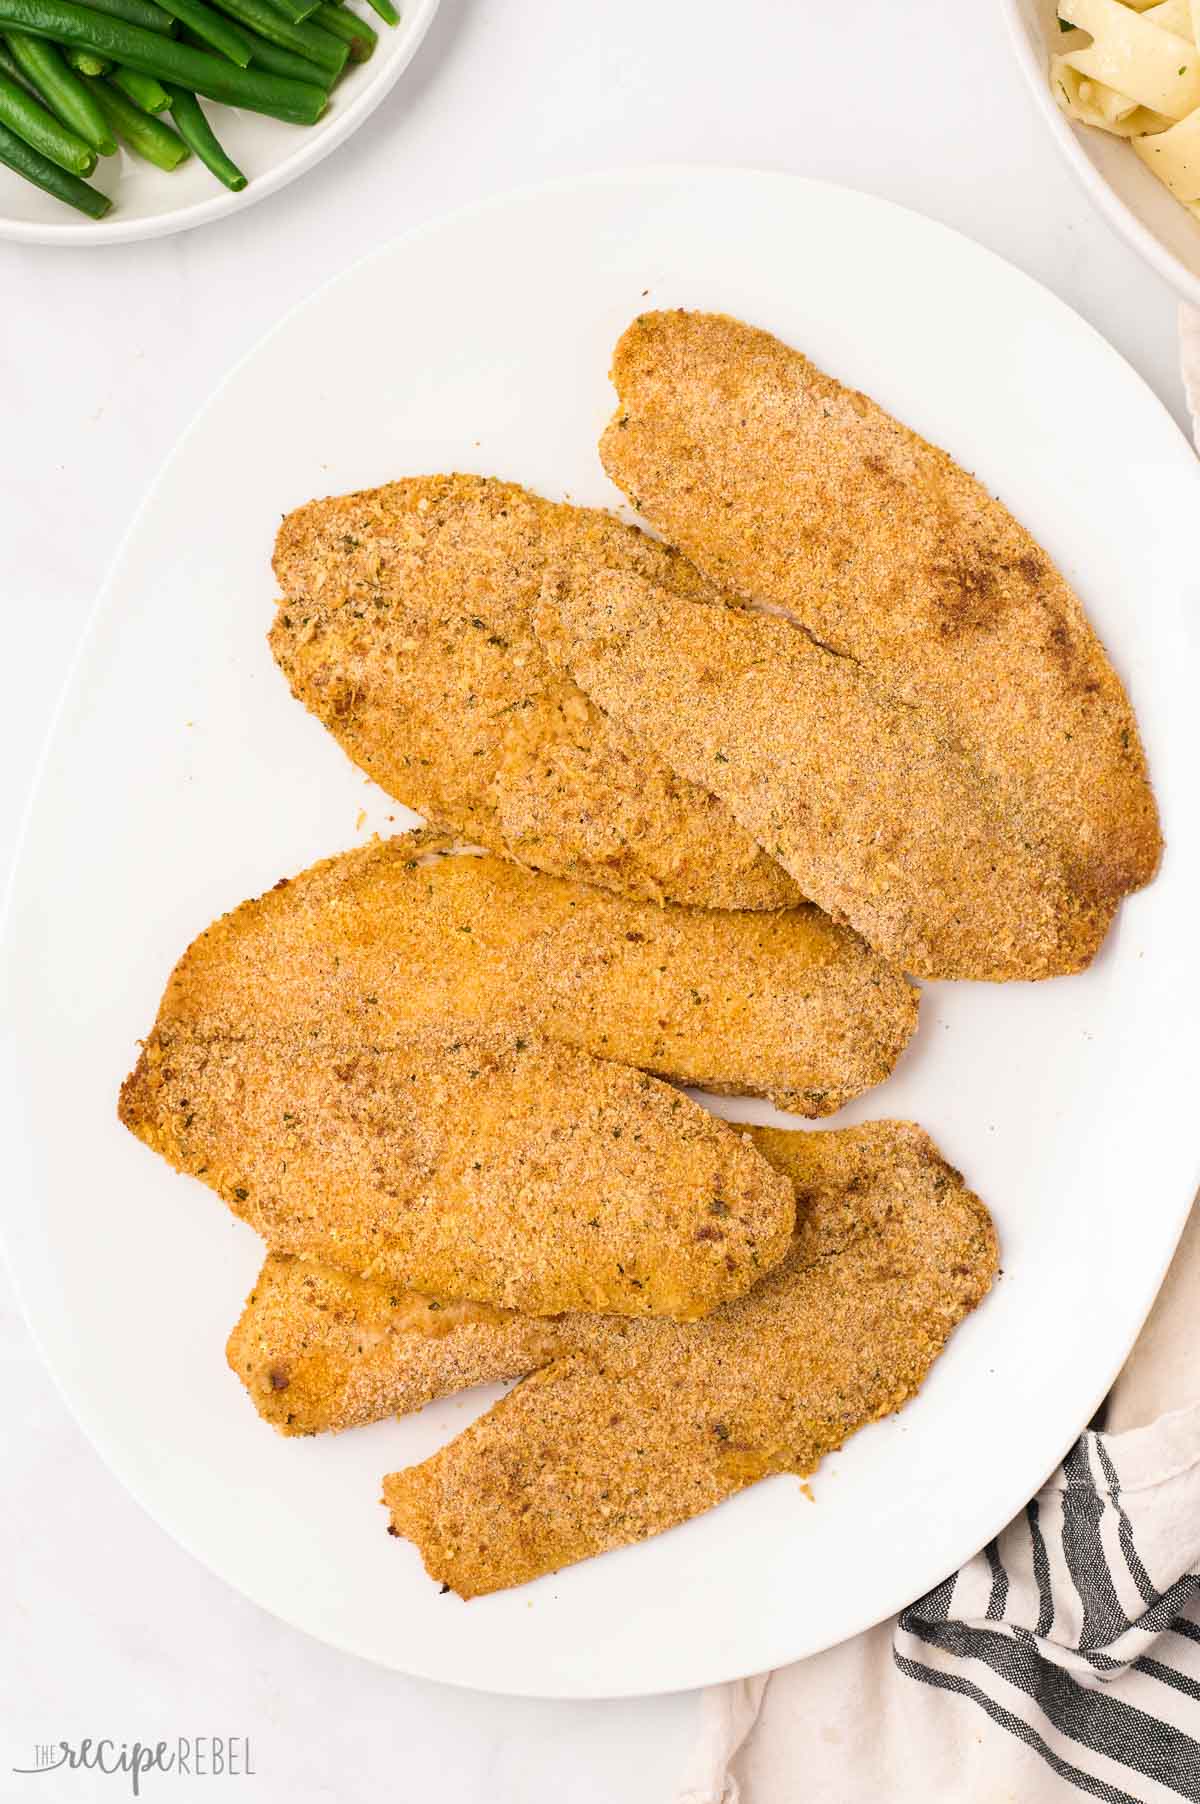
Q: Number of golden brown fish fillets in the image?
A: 4